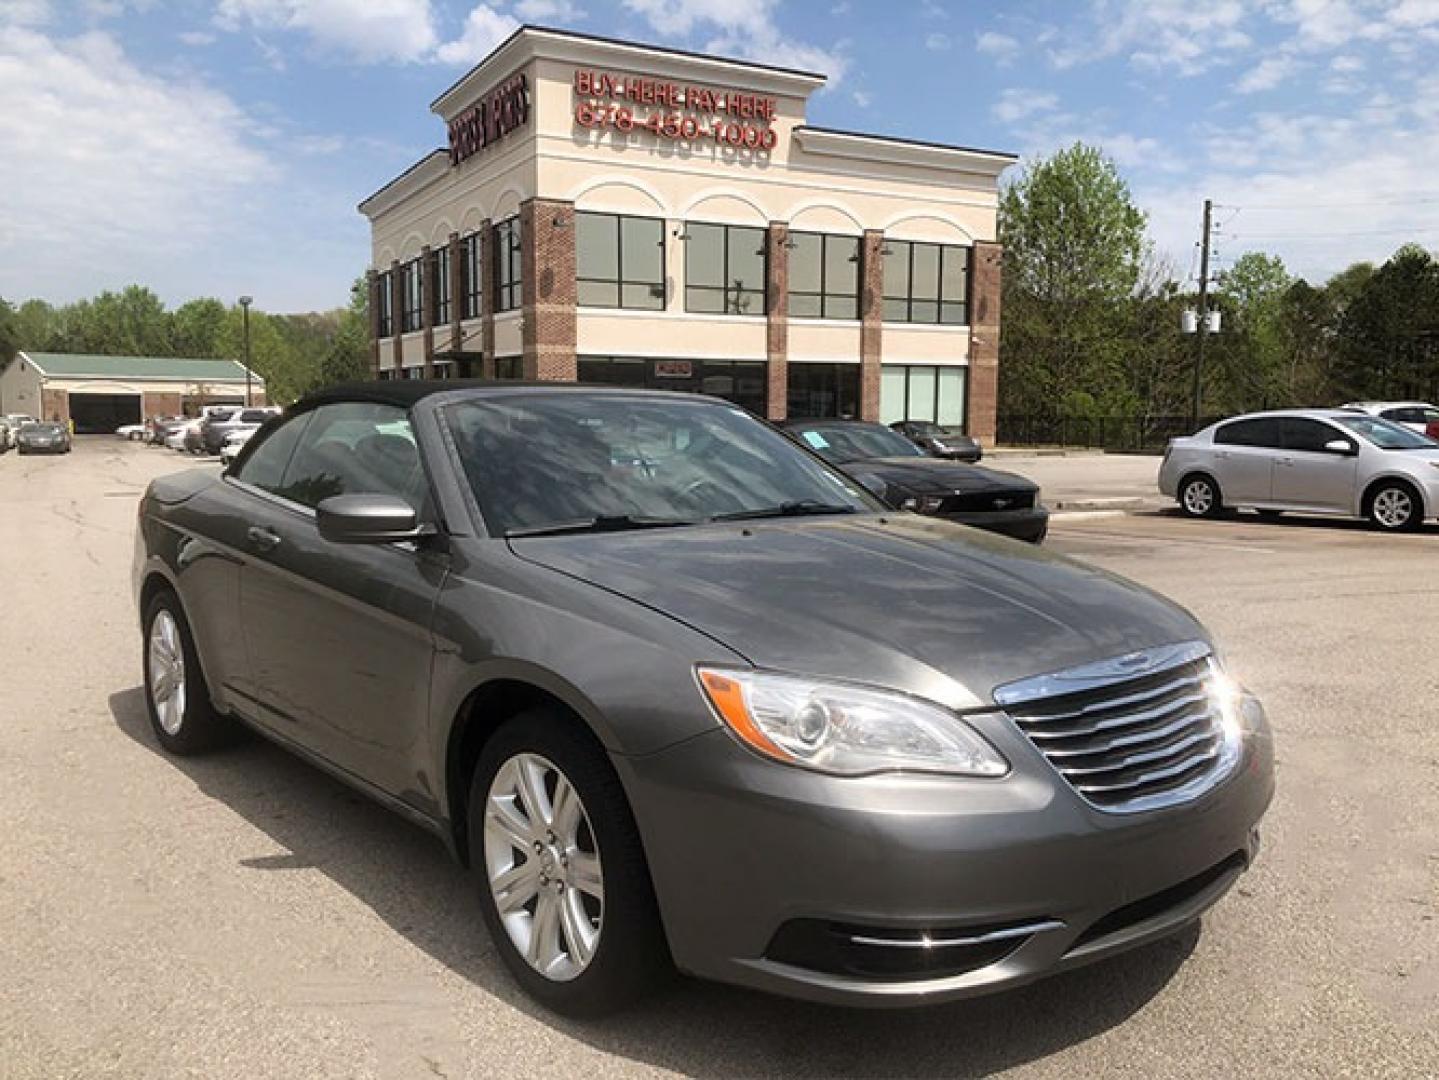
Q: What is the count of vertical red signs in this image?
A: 0